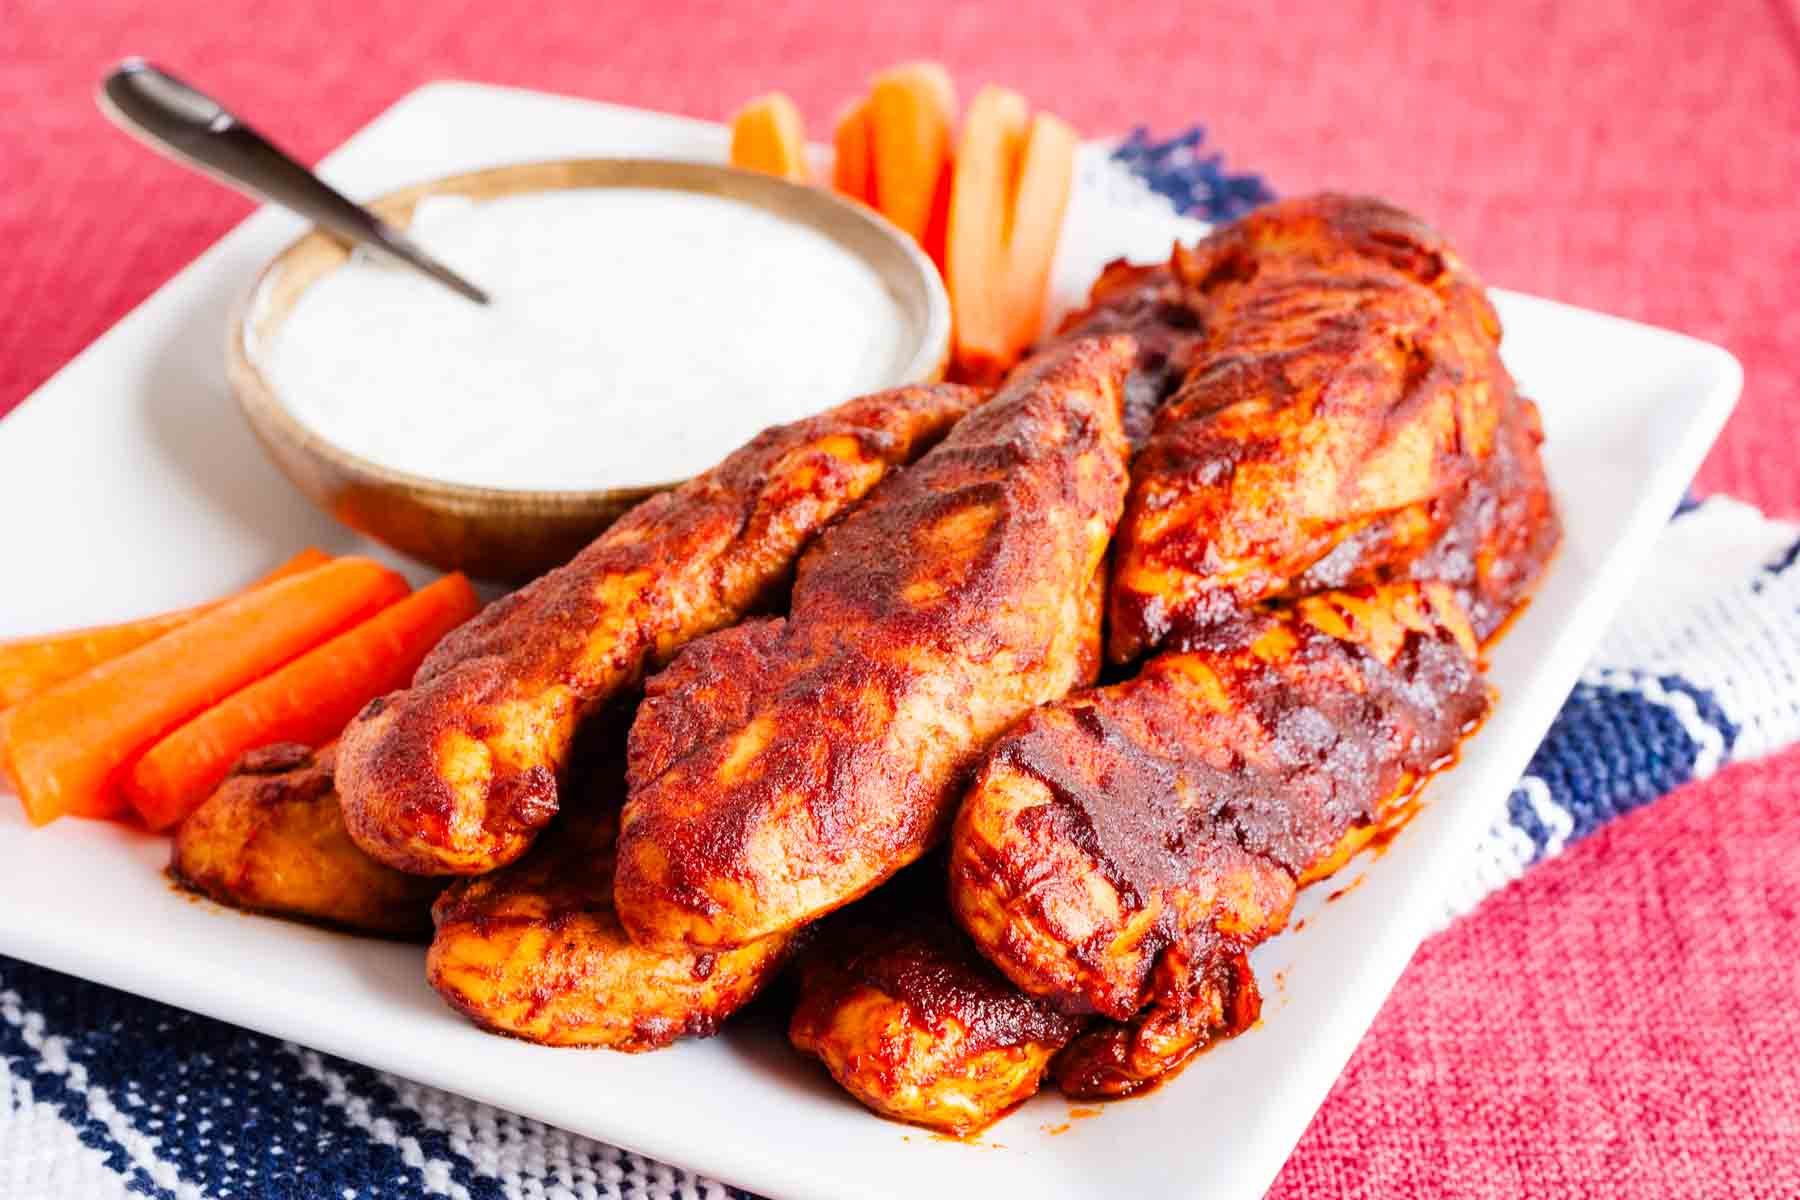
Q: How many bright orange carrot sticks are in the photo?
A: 8